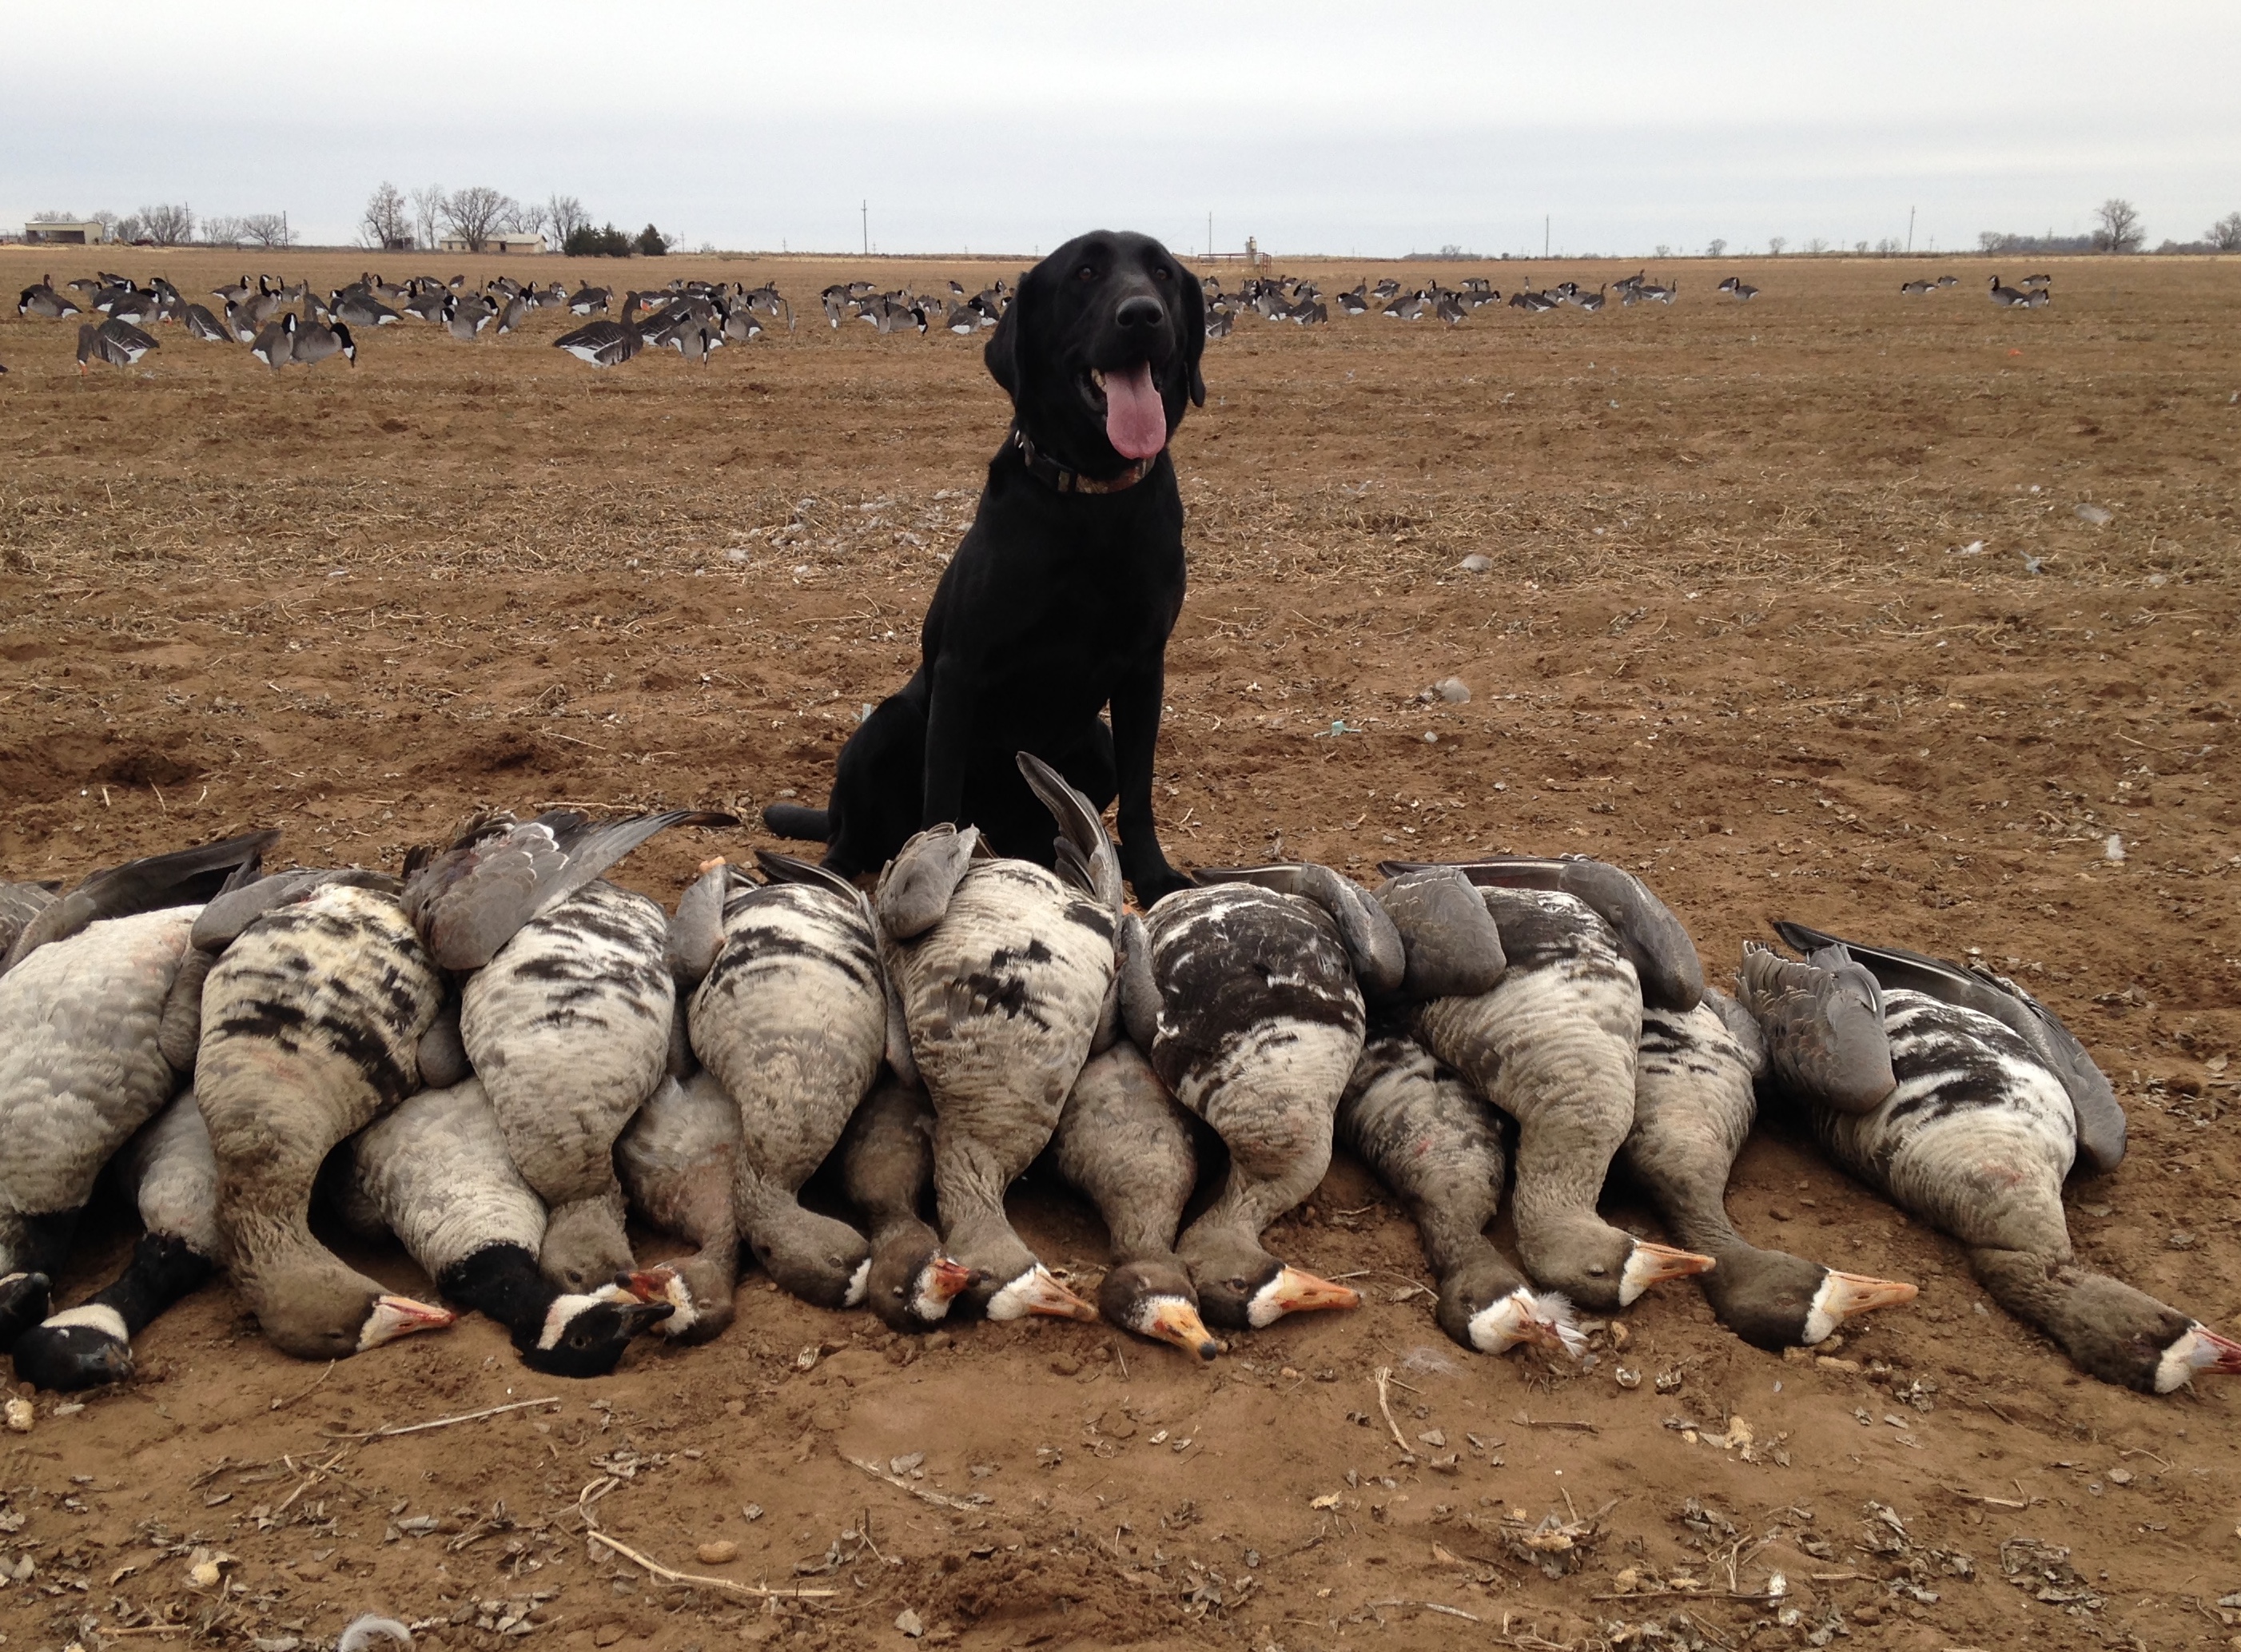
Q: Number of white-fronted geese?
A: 12